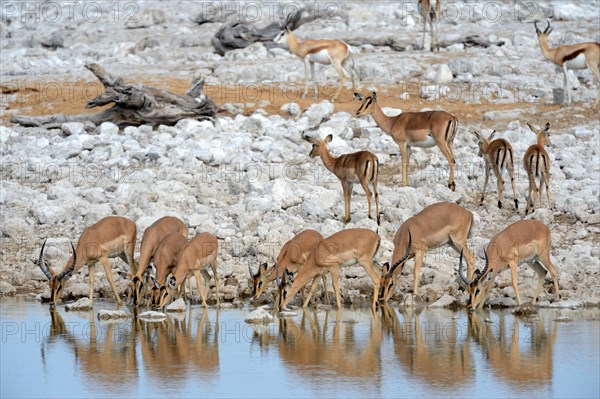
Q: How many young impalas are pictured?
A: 3